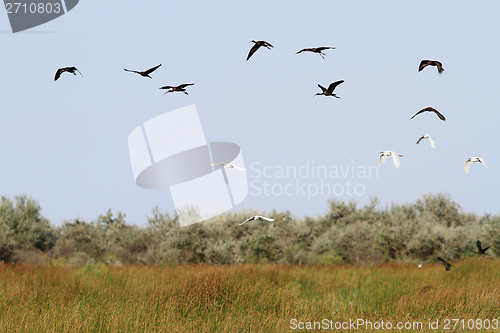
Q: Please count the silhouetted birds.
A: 10